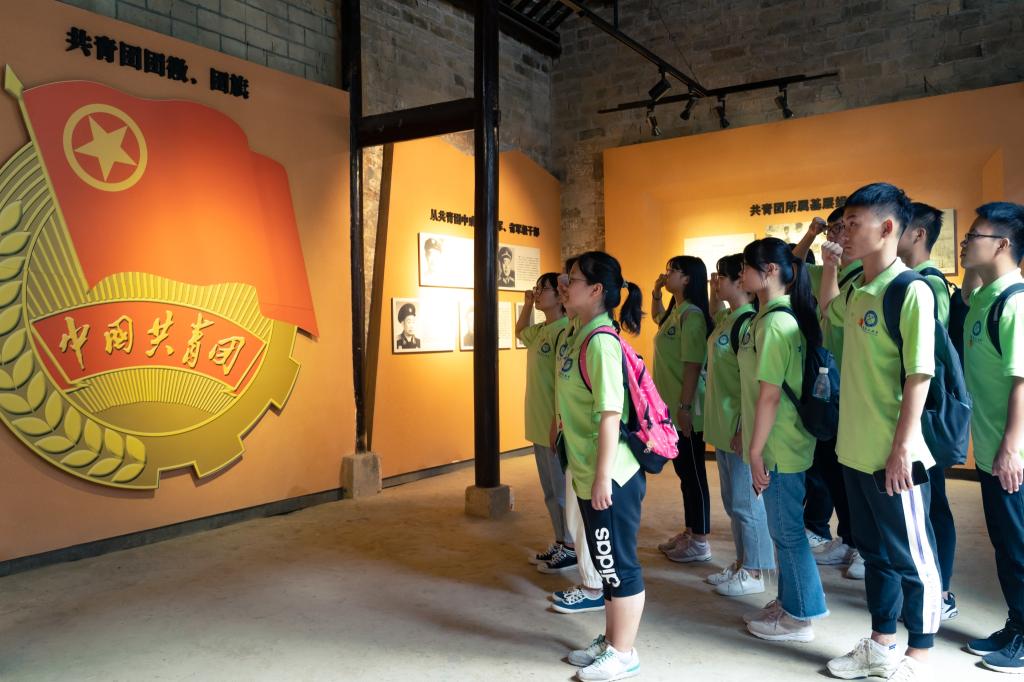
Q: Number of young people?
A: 11